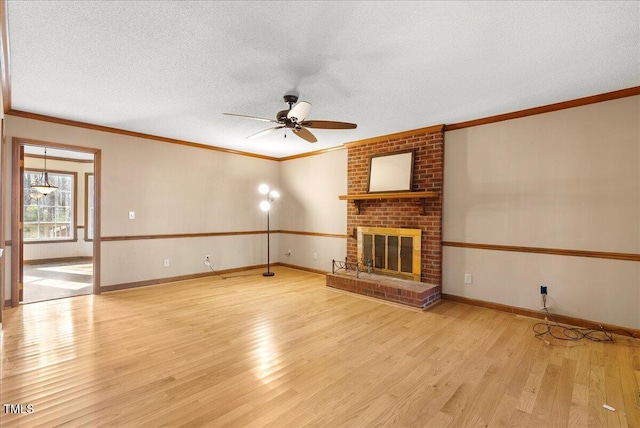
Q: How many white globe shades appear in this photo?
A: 3